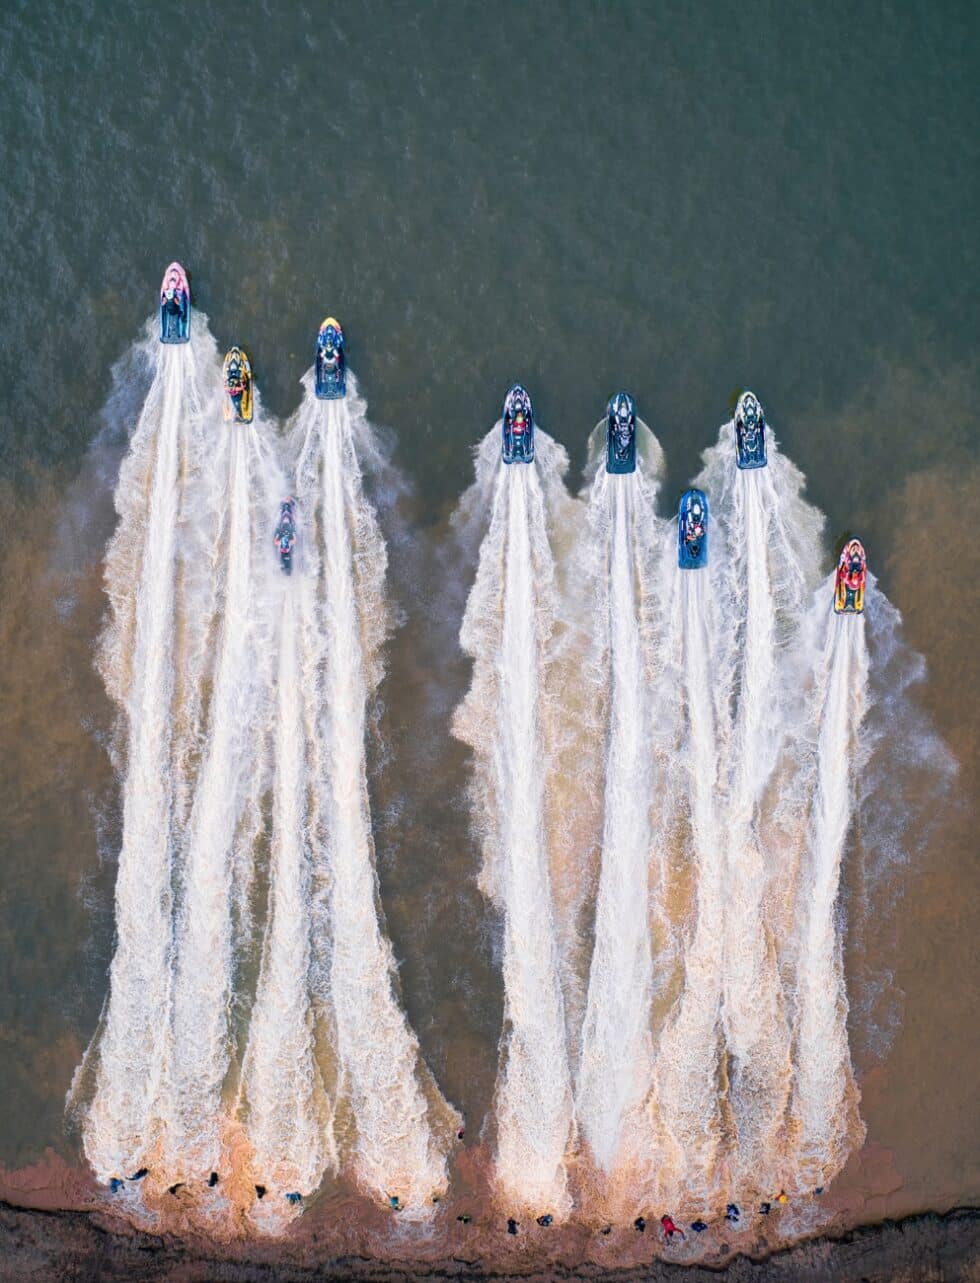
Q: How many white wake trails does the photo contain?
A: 9